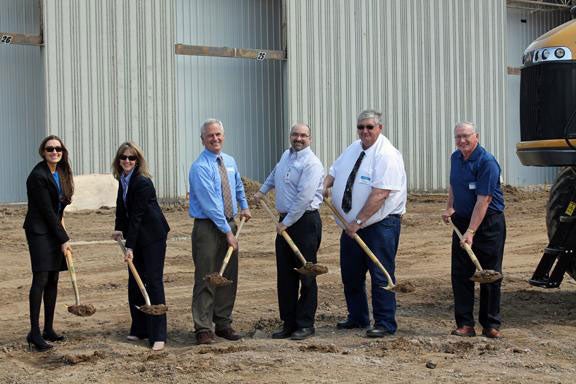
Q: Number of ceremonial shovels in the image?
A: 6